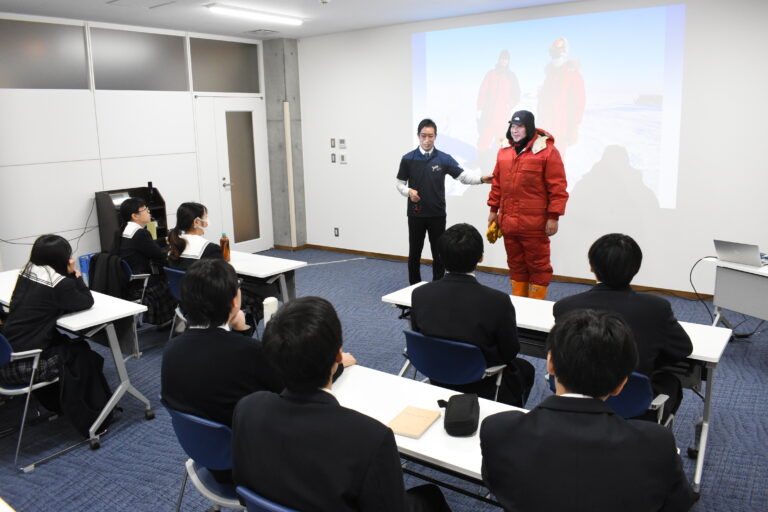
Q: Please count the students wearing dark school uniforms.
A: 8